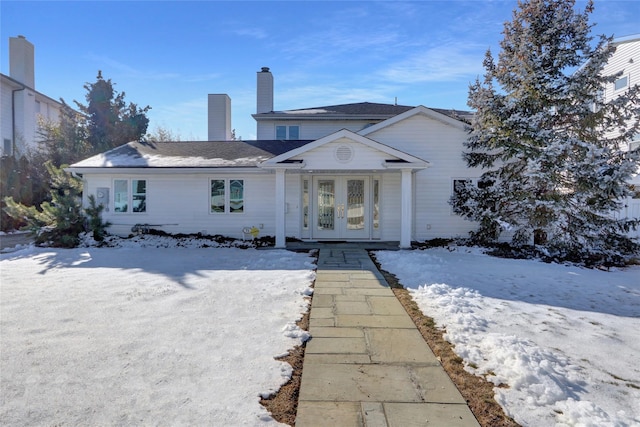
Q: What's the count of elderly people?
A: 0